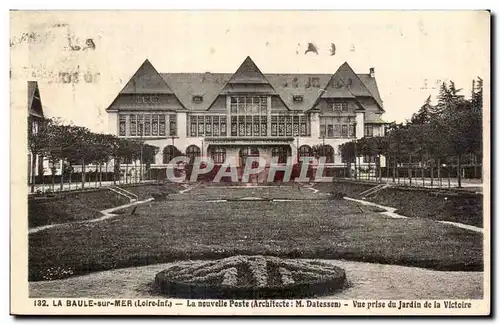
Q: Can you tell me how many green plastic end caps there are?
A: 0